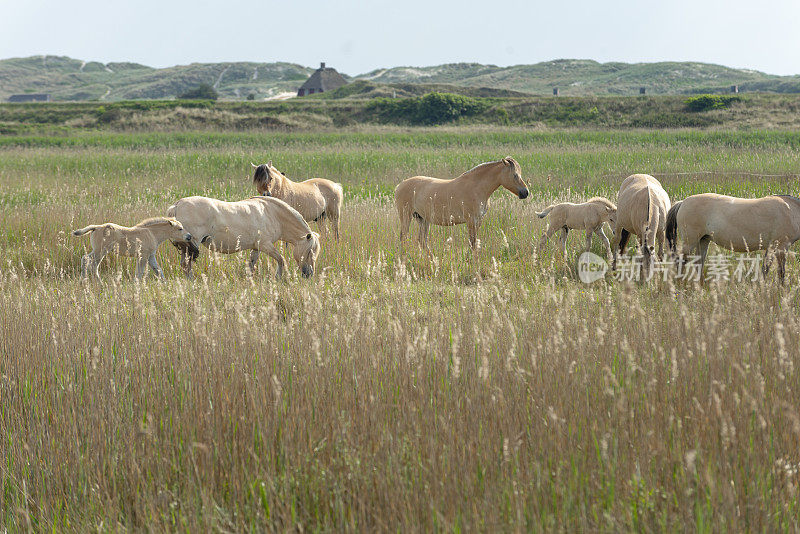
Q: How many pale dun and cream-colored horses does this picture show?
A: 7